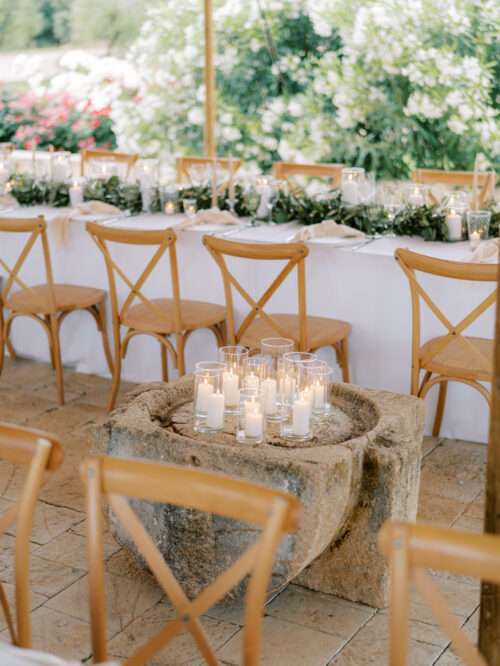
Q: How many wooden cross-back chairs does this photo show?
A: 11